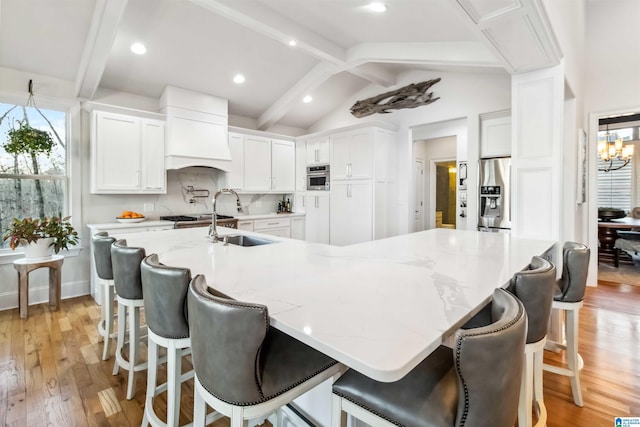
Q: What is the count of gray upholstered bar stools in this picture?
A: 7